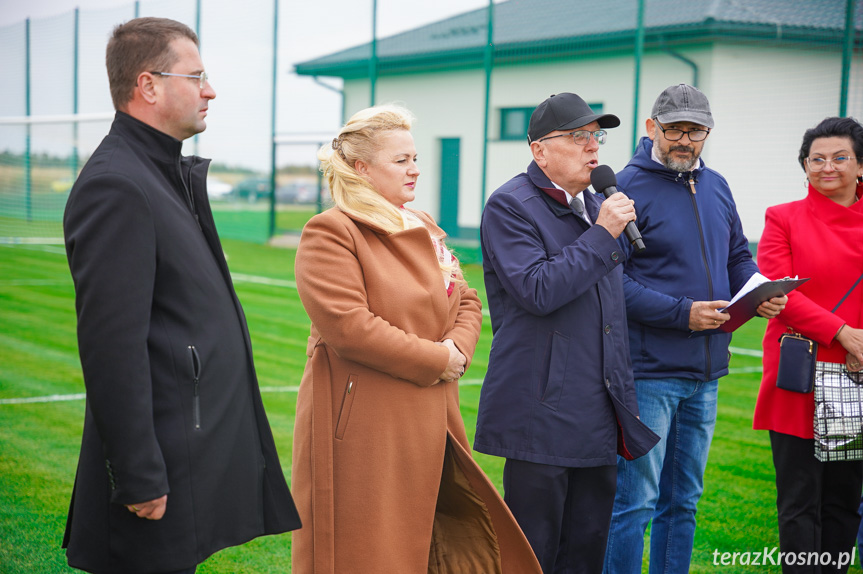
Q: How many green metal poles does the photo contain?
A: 9